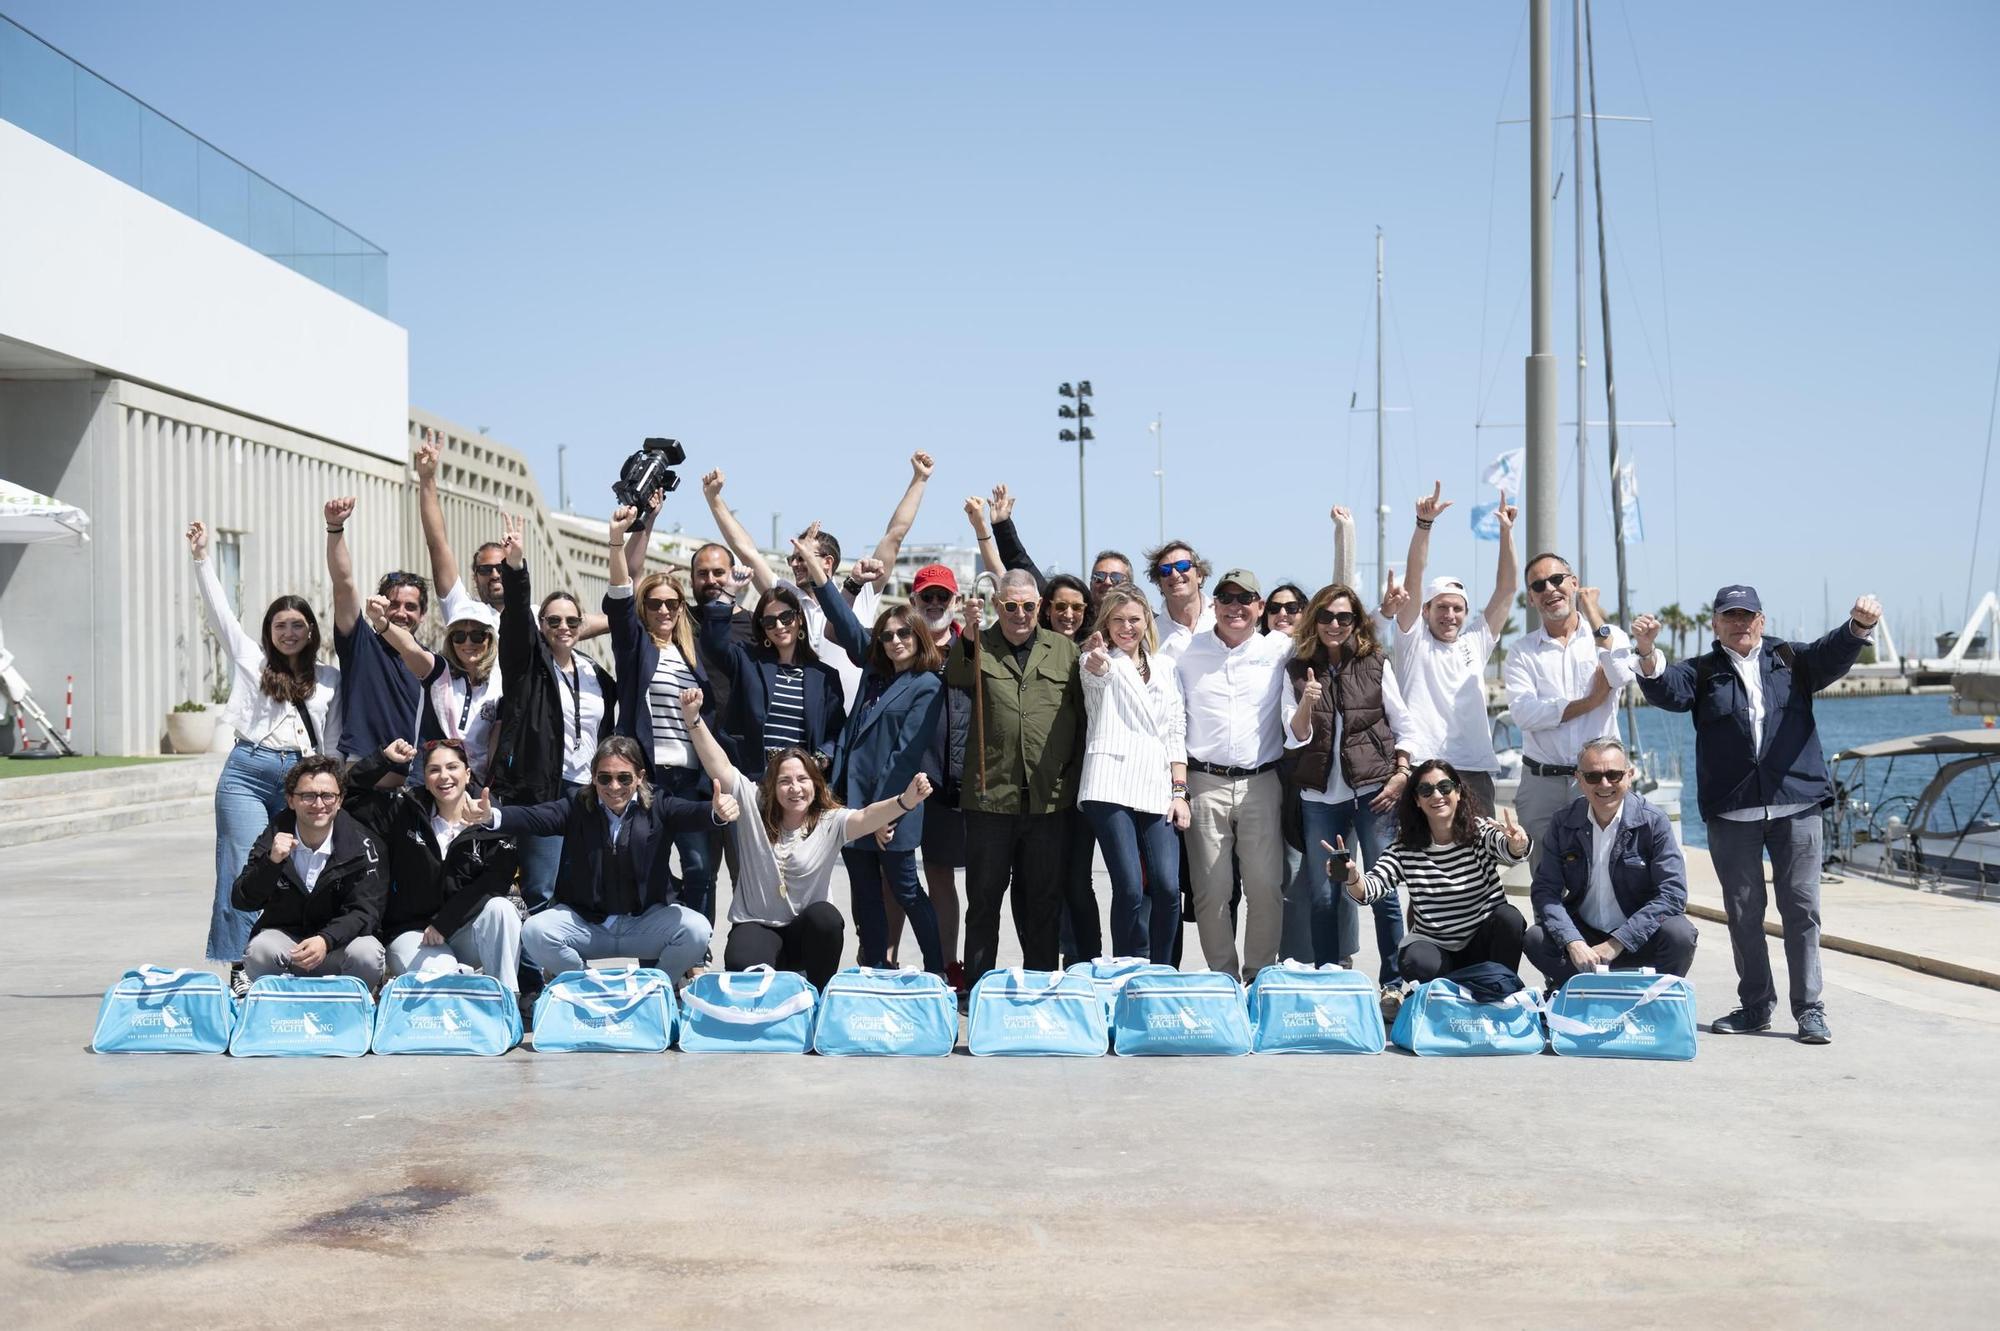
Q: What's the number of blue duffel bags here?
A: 12